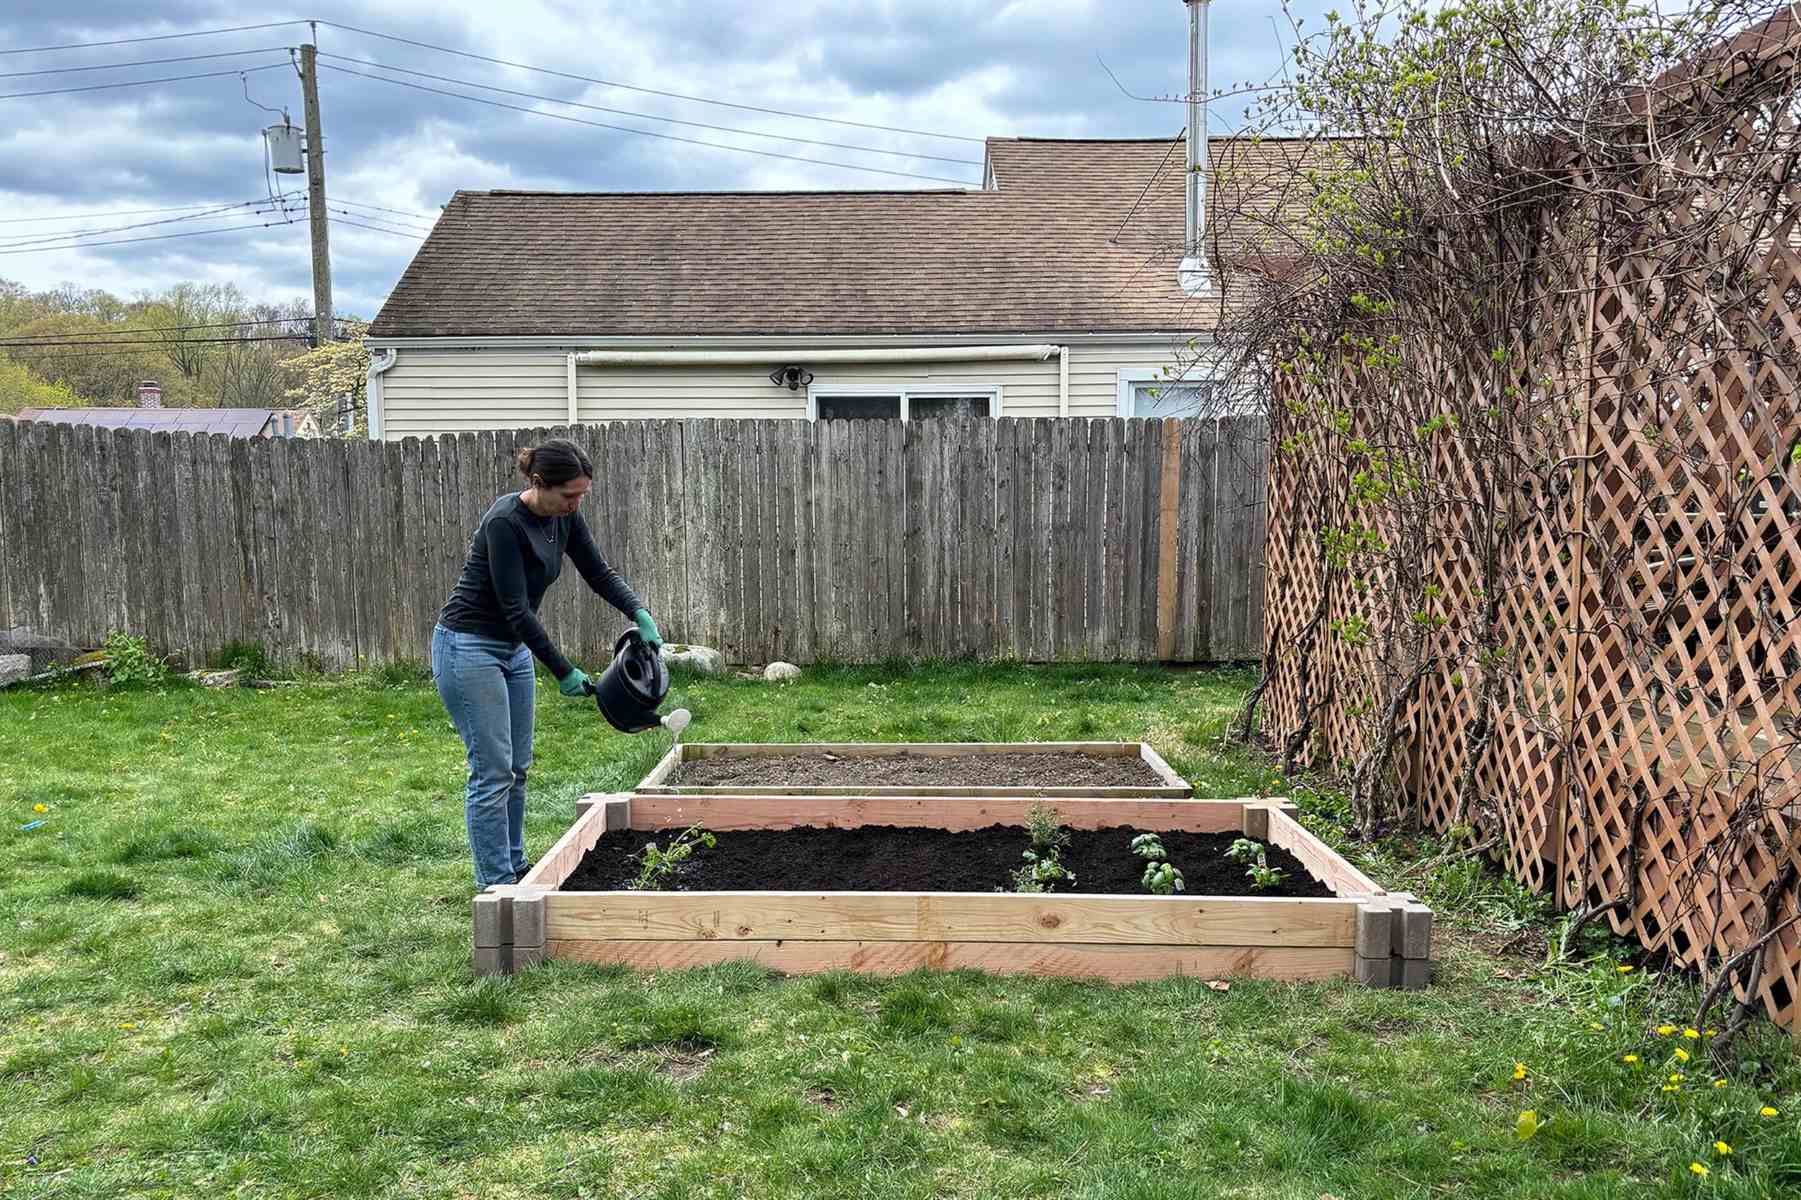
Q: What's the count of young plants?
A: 7